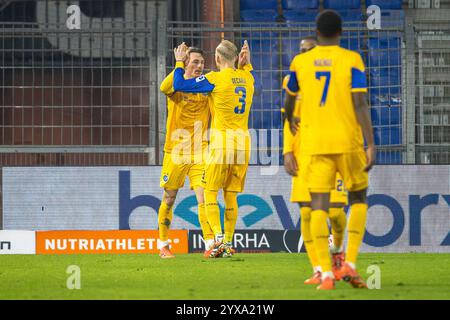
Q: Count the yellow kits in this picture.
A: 4